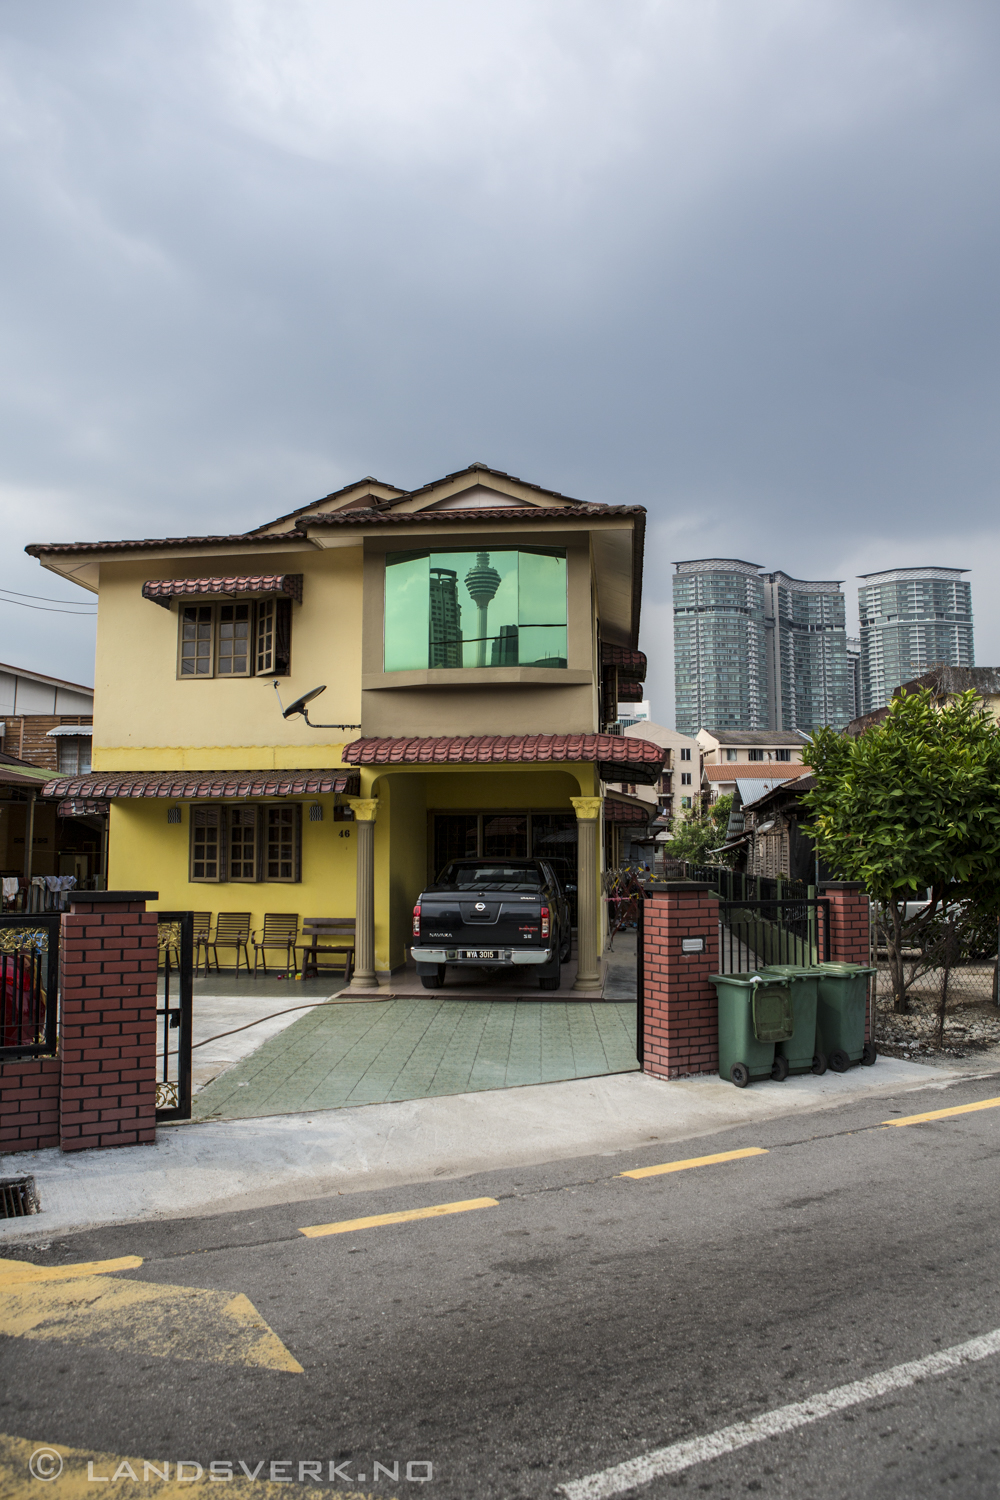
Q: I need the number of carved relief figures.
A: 0